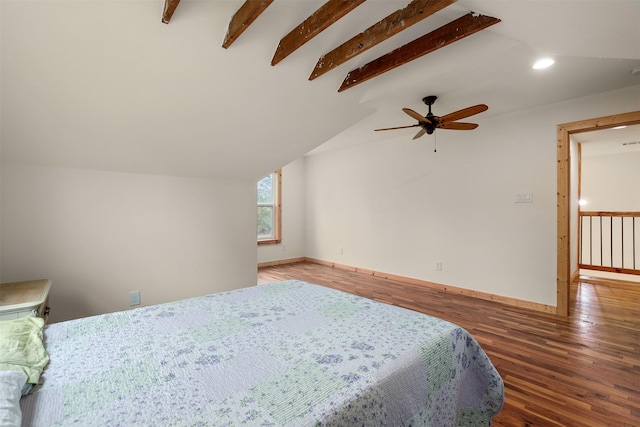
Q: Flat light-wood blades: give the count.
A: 5